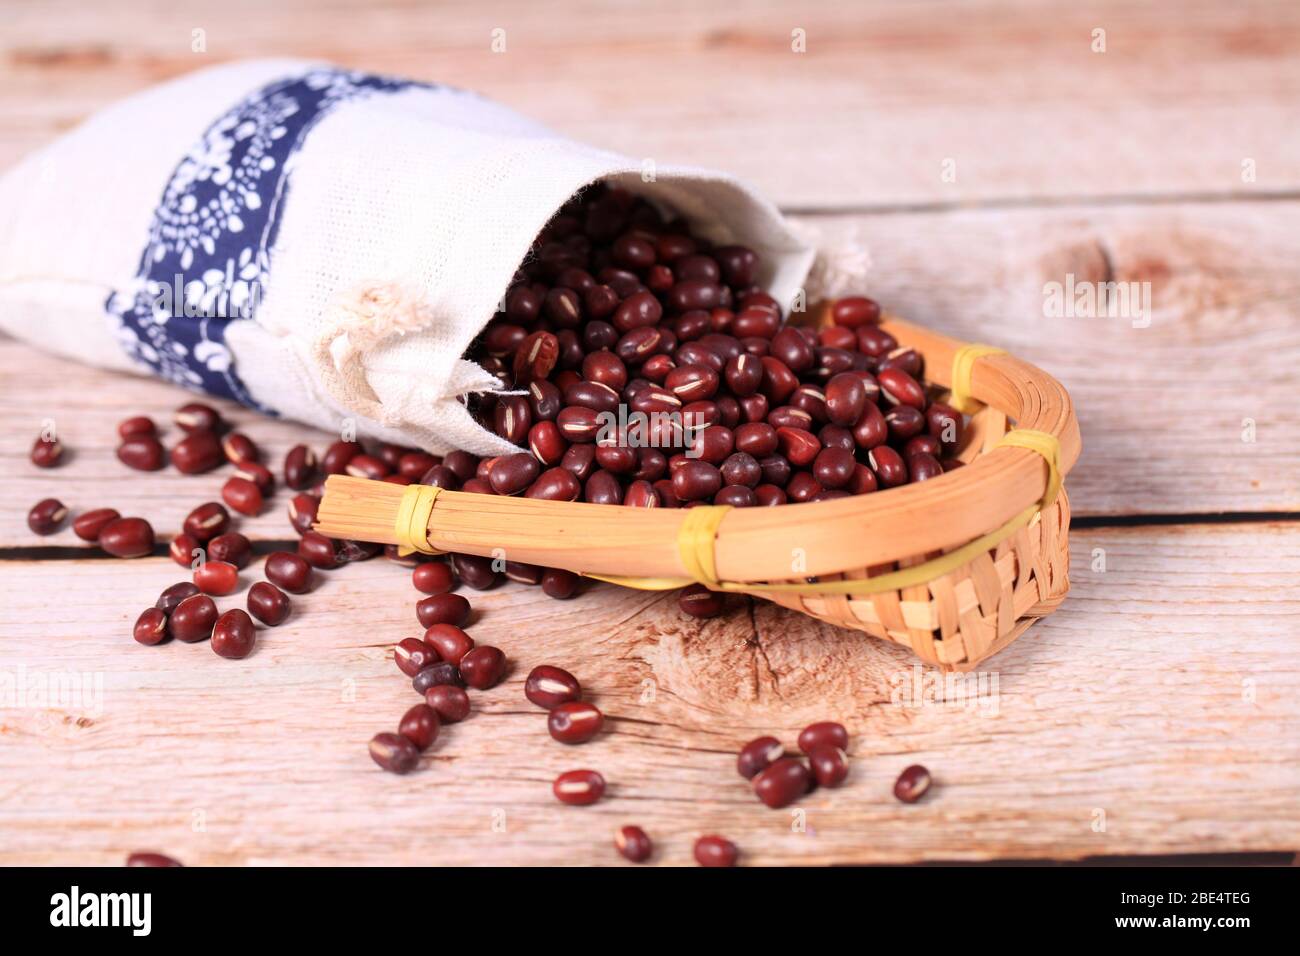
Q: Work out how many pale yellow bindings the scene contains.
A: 4